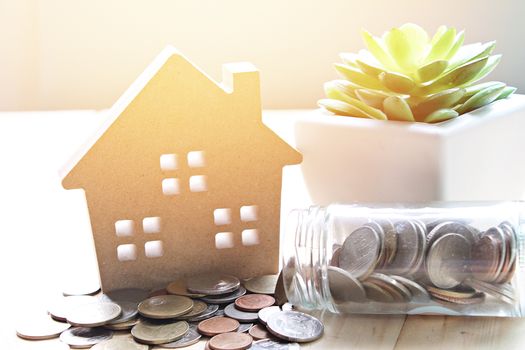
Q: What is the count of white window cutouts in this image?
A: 12